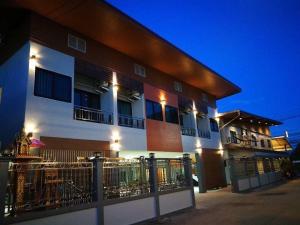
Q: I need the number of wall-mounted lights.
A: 9